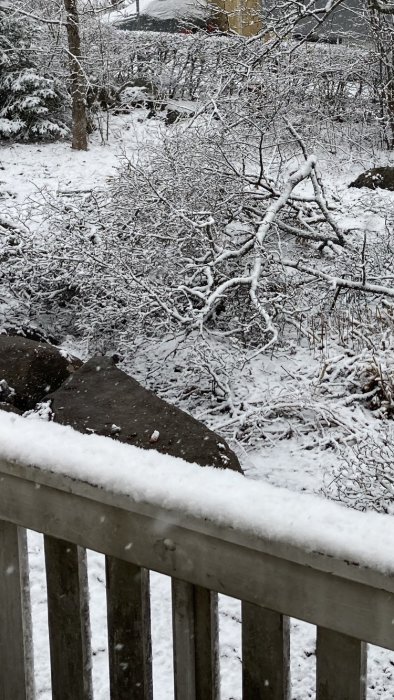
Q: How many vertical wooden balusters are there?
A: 6